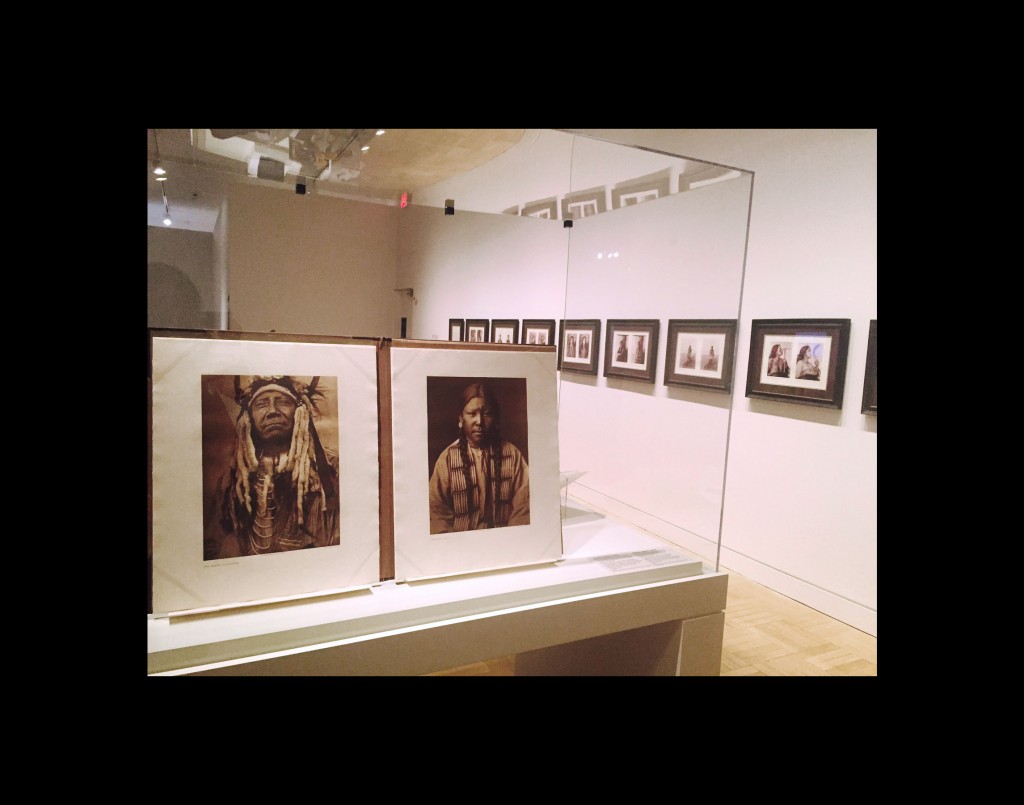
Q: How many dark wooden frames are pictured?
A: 9